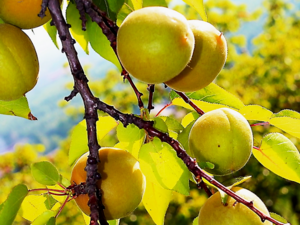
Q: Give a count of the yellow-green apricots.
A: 7